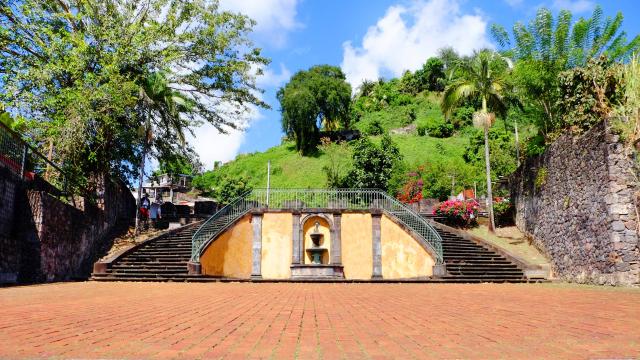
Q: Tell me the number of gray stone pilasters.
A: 4